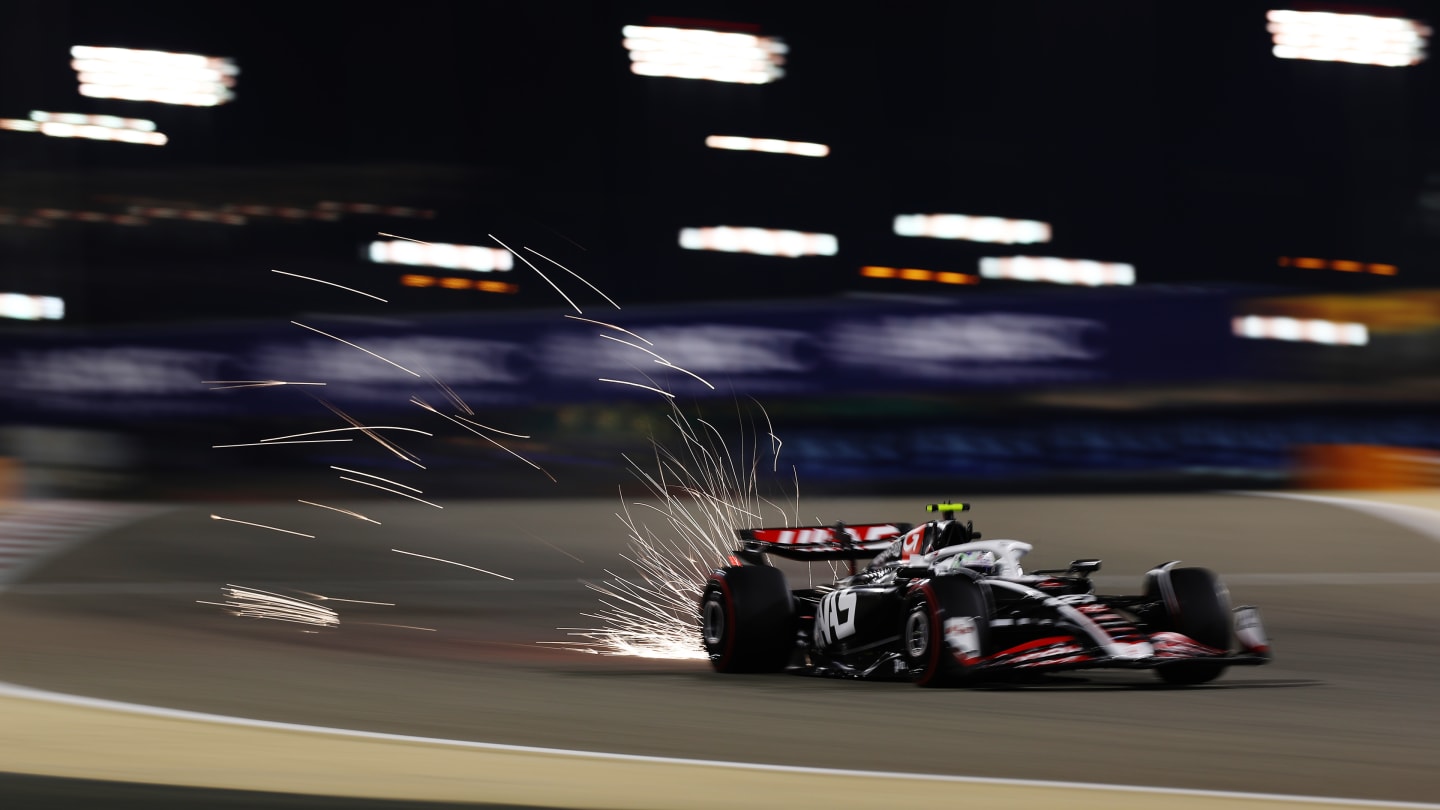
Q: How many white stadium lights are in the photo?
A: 11